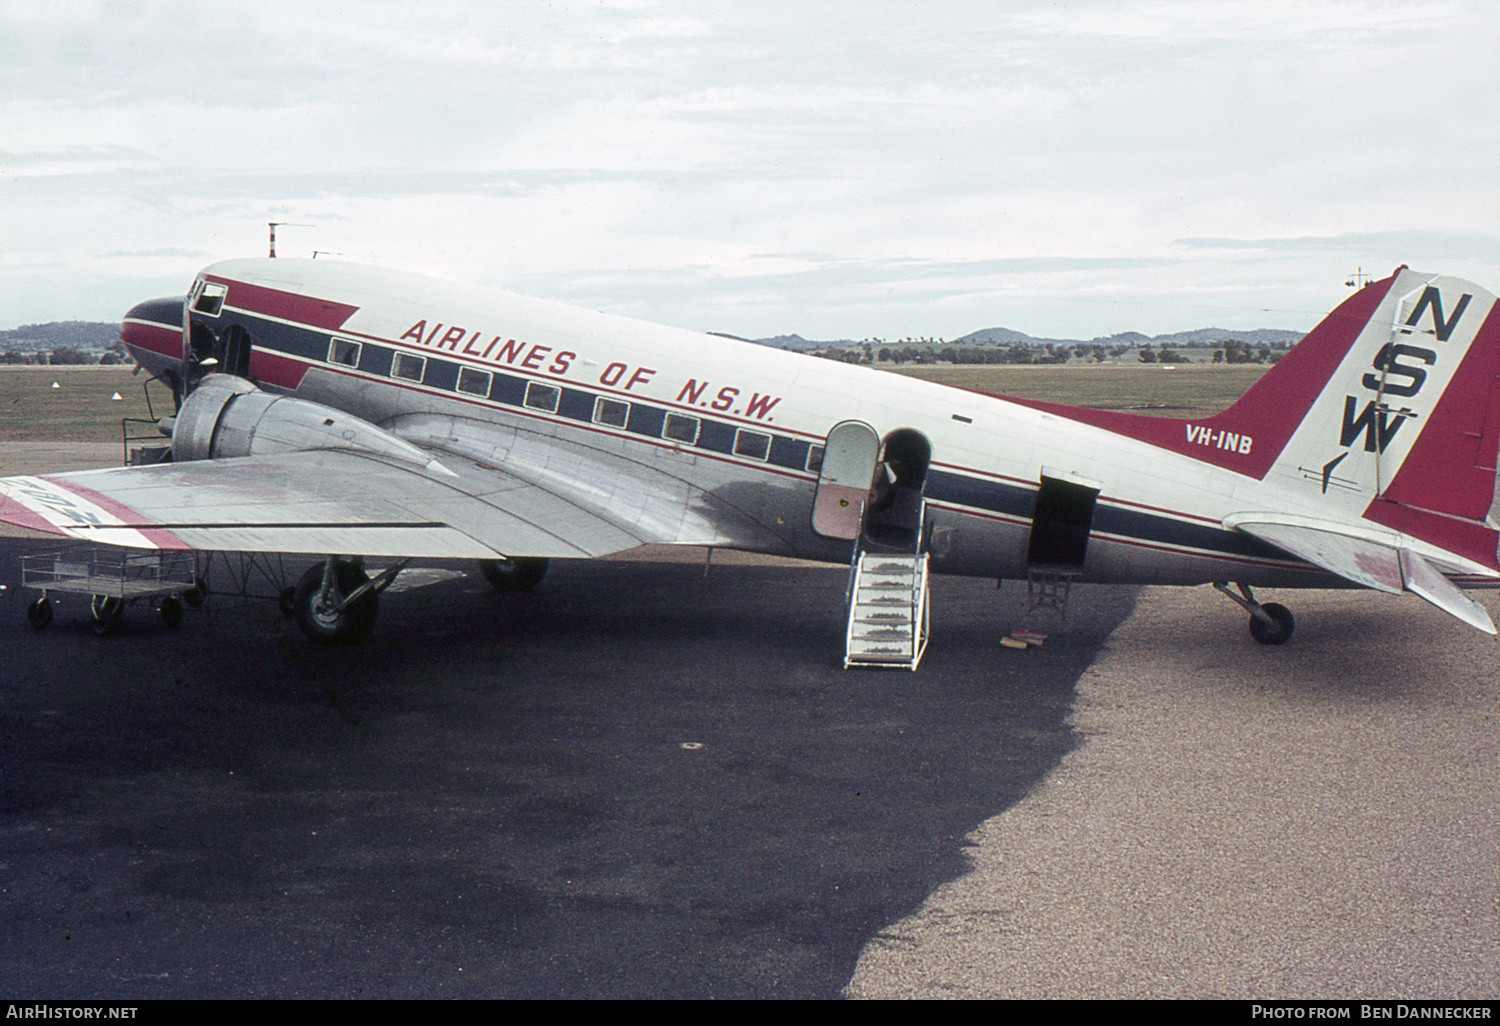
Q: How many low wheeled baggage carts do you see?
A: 1